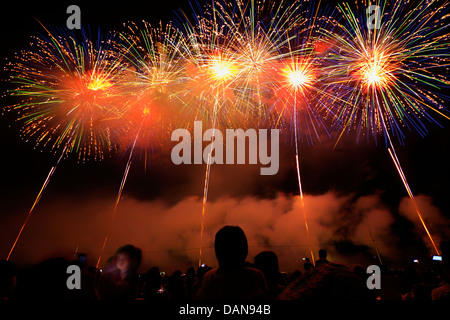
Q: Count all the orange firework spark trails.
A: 5